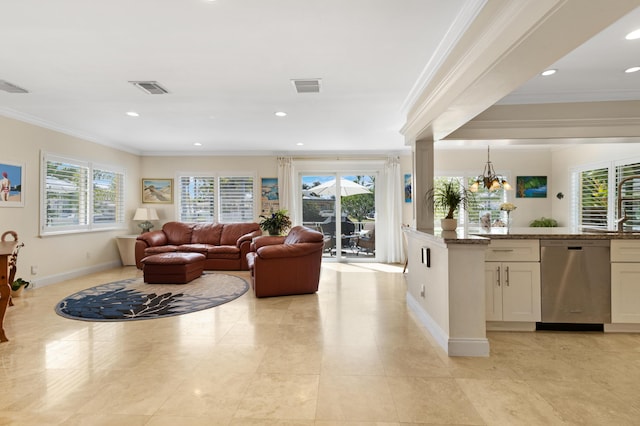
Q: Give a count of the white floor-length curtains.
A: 2